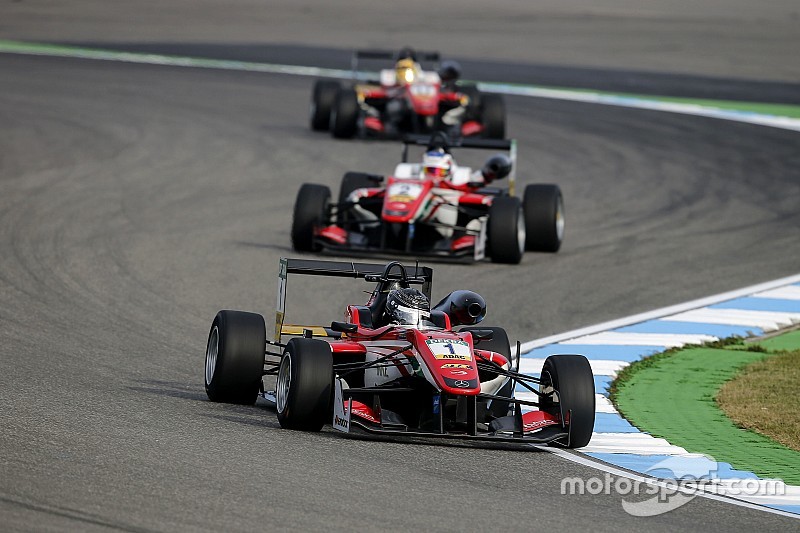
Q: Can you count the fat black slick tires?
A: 12